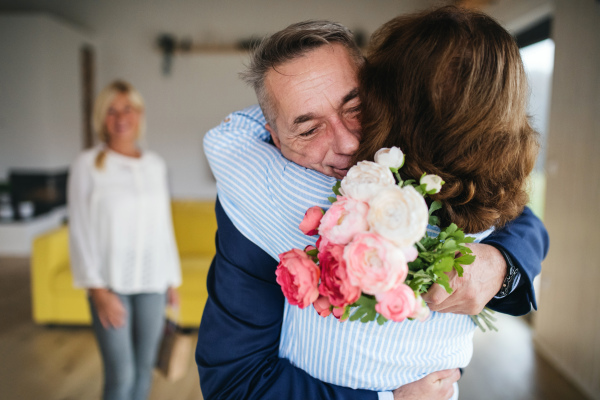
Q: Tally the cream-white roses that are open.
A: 2